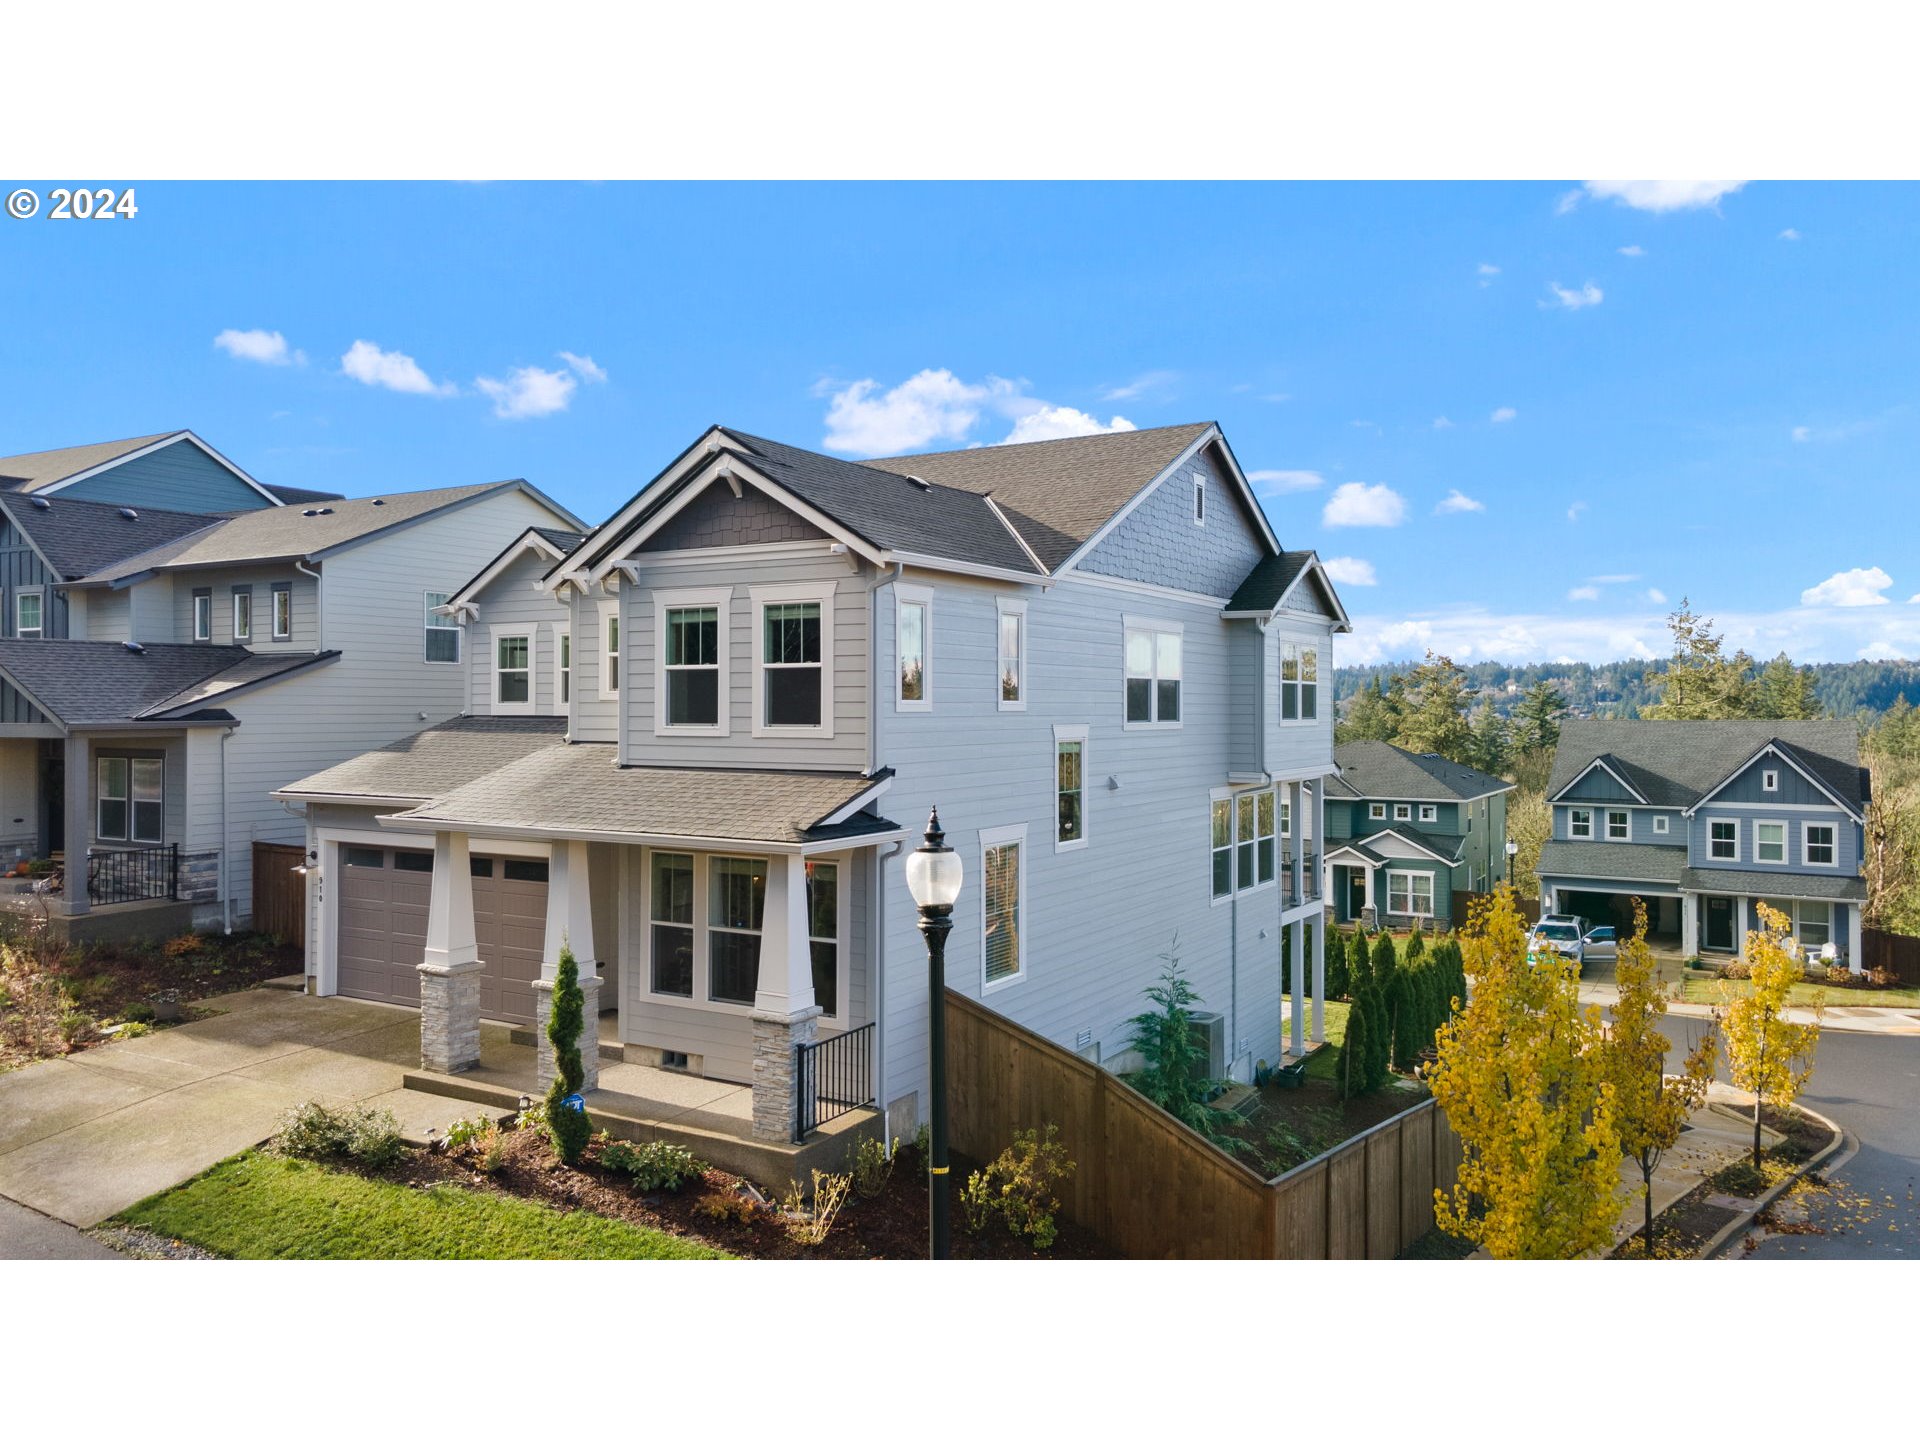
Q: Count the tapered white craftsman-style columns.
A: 3